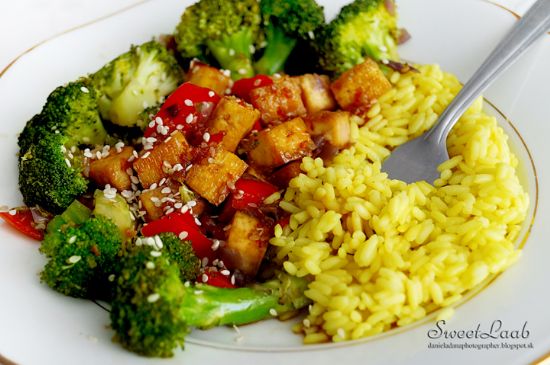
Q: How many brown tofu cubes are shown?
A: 12